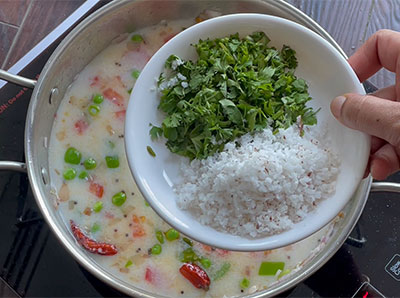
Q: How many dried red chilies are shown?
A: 2